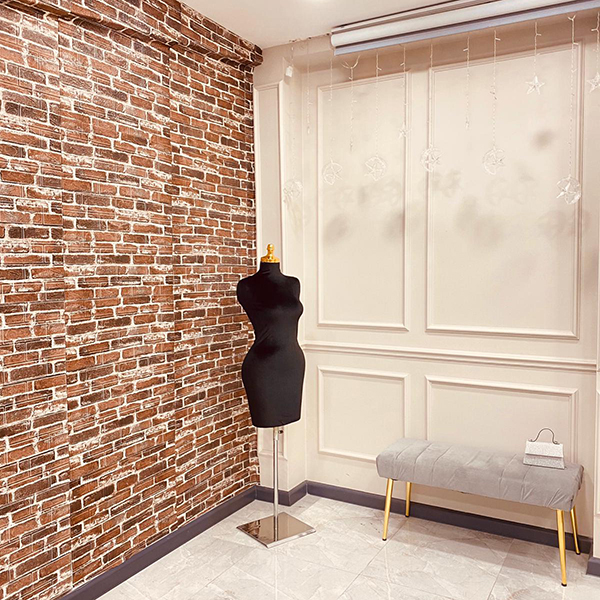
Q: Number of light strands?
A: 12